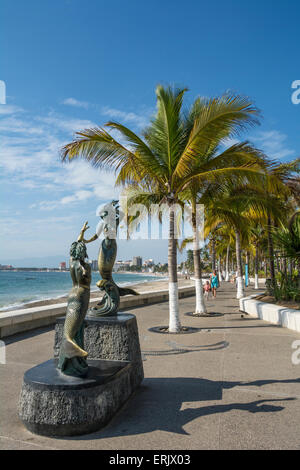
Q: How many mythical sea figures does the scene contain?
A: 2